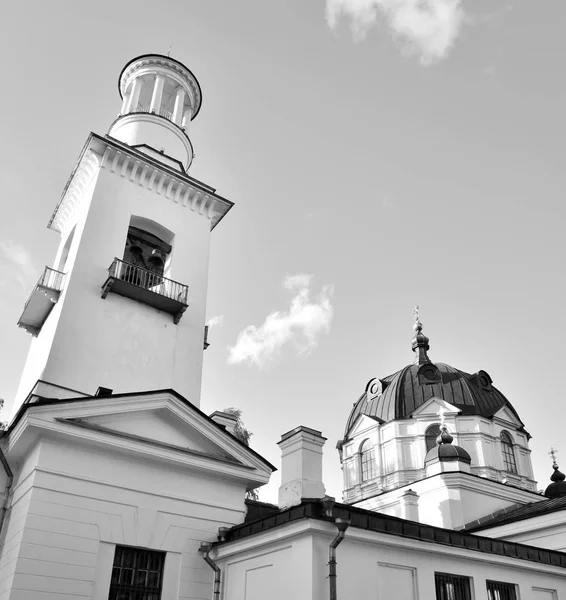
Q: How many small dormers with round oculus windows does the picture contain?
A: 3